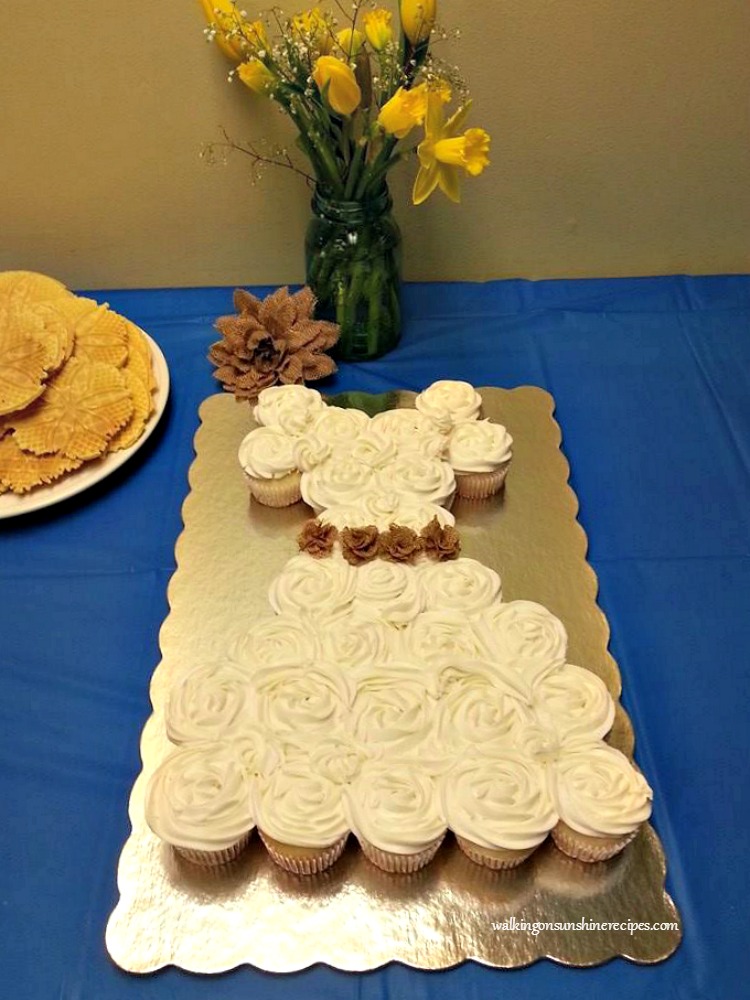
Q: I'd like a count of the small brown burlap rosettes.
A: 4